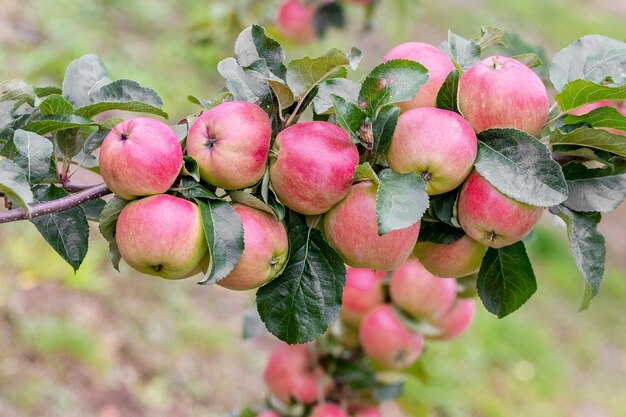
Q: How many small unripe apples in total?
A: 0